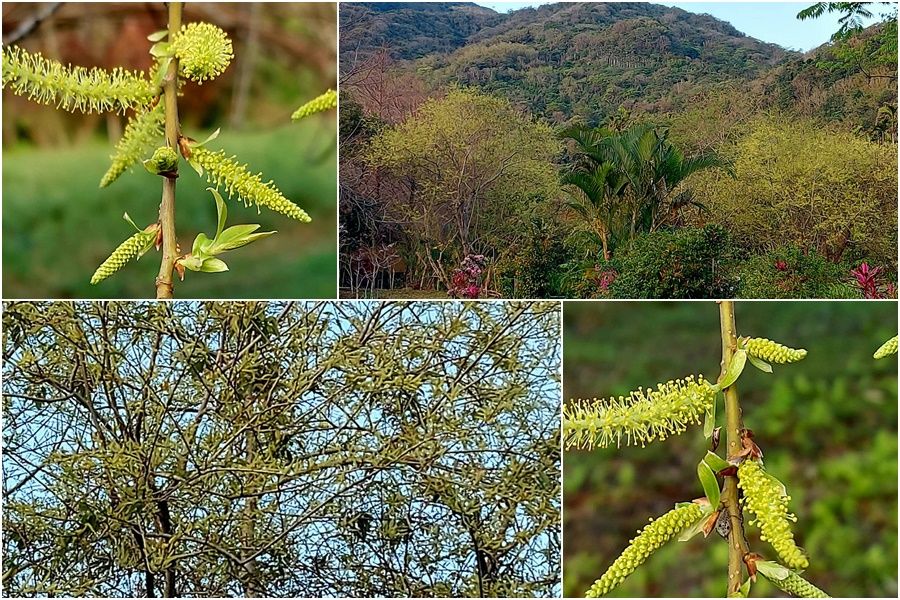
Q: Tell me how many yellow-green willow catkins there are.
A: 12